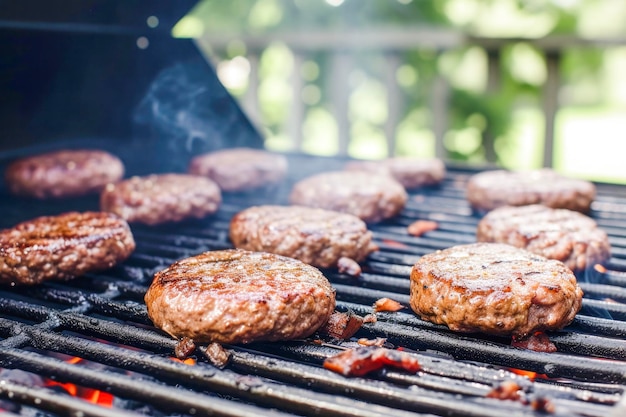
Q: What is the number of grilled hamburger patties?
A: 11